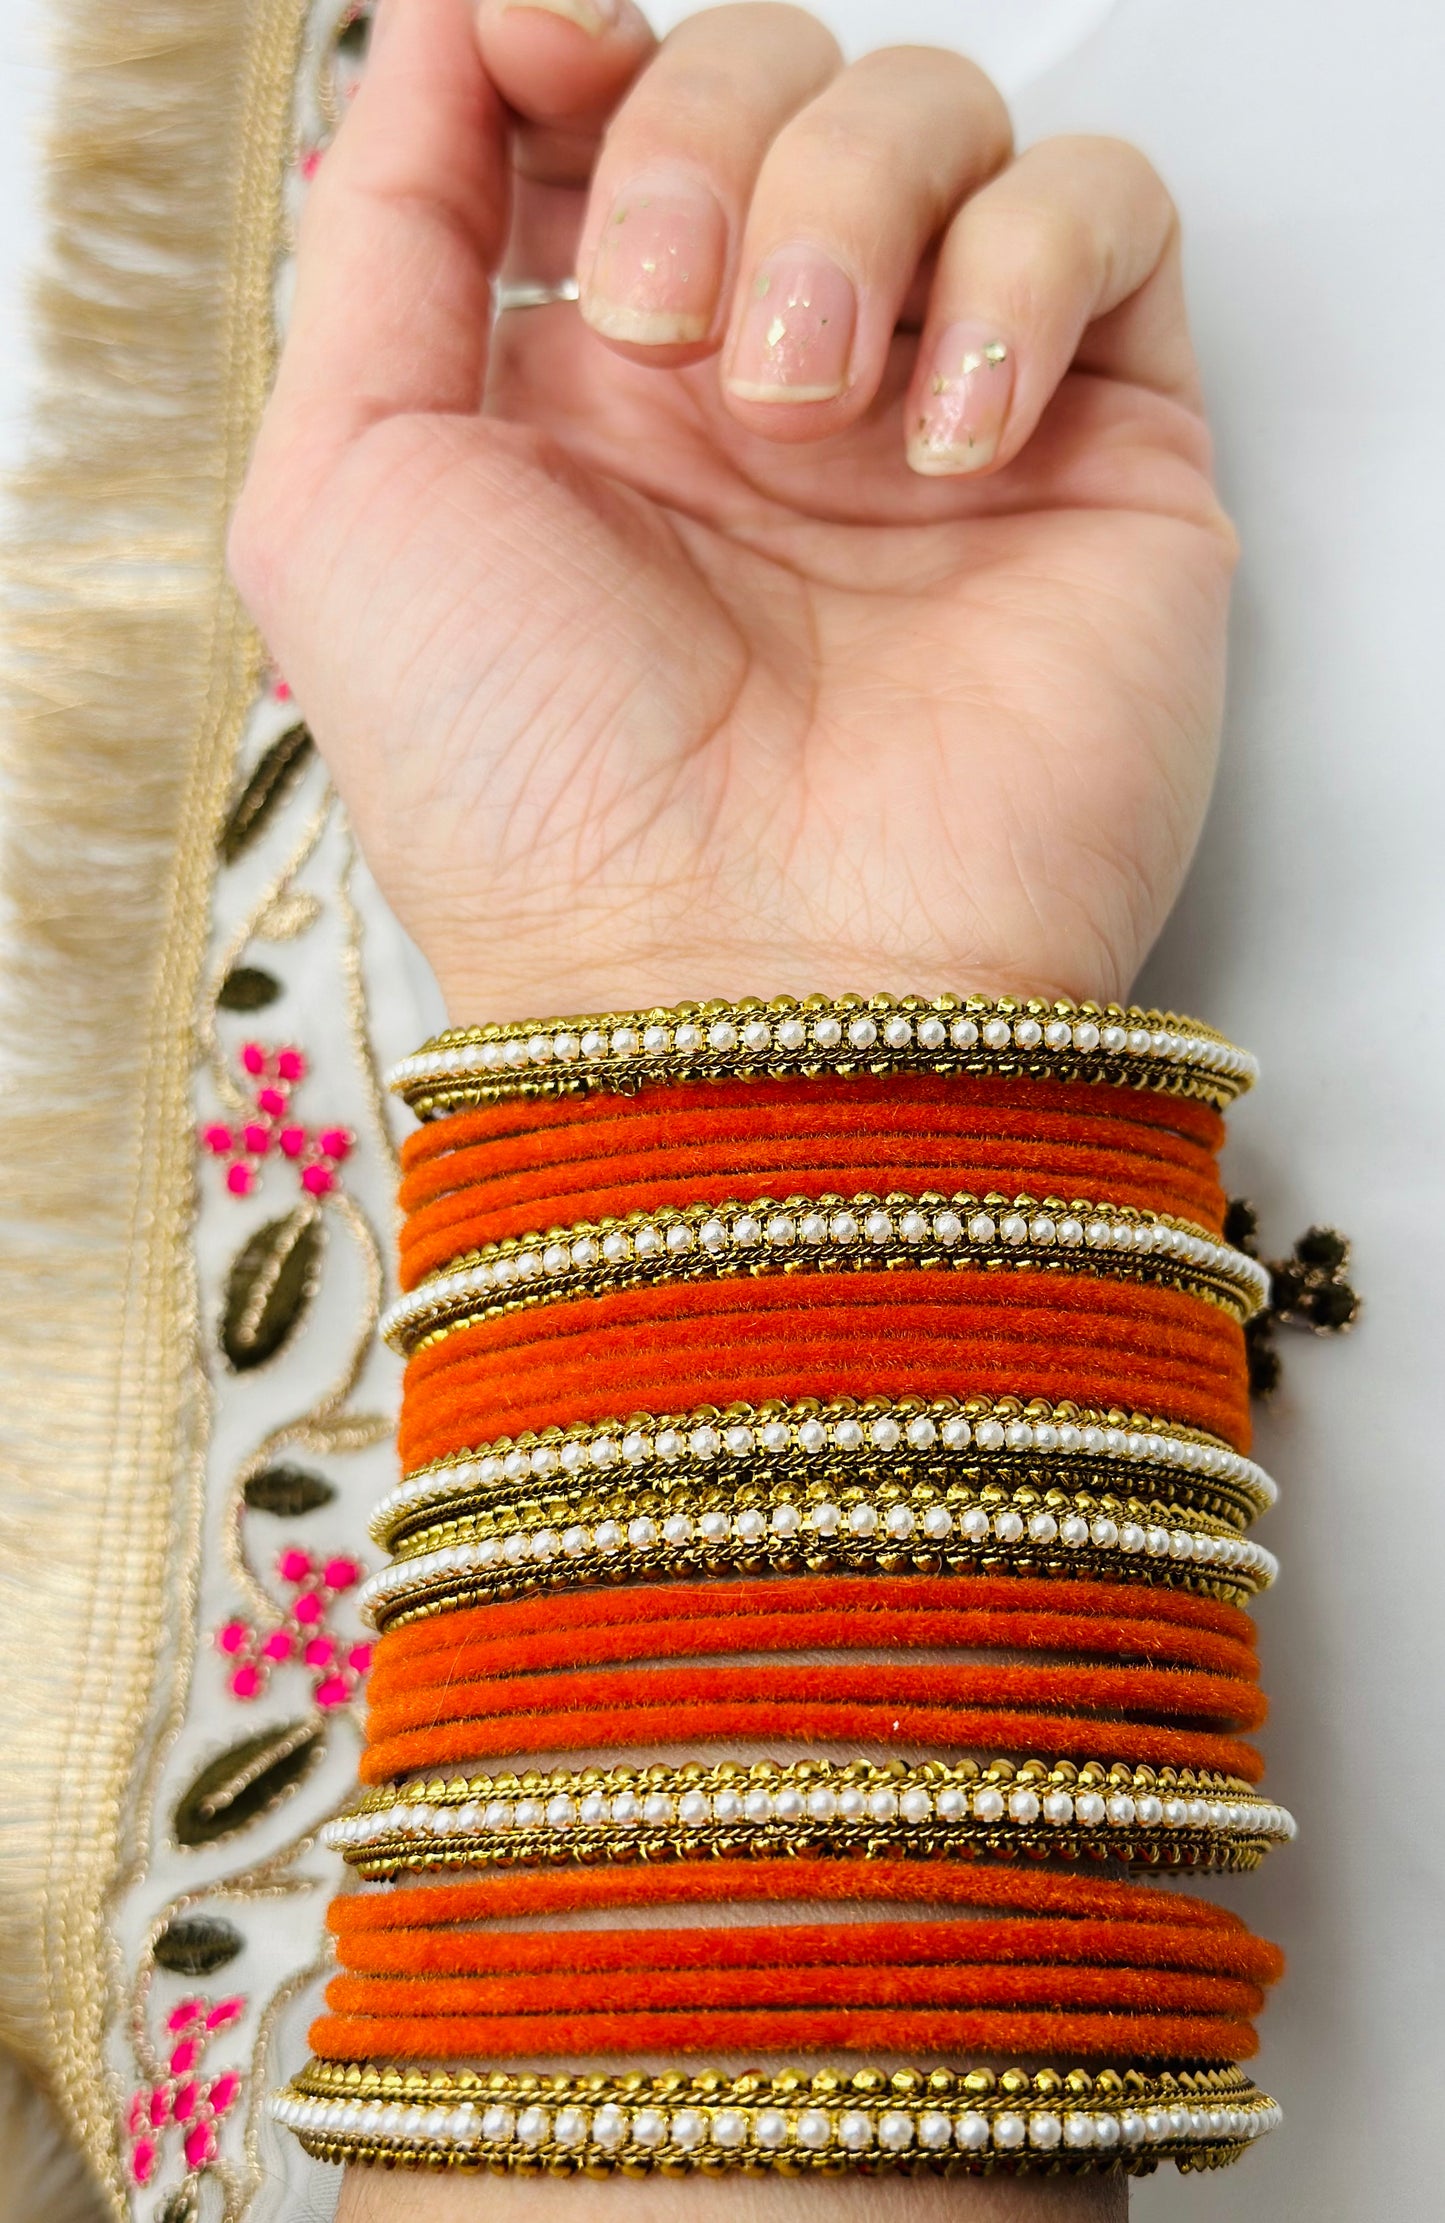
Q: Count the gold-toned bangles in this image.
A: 6